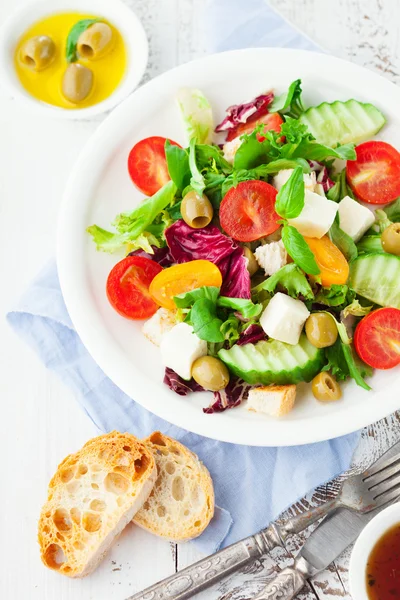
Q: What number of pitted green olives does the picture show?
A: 8